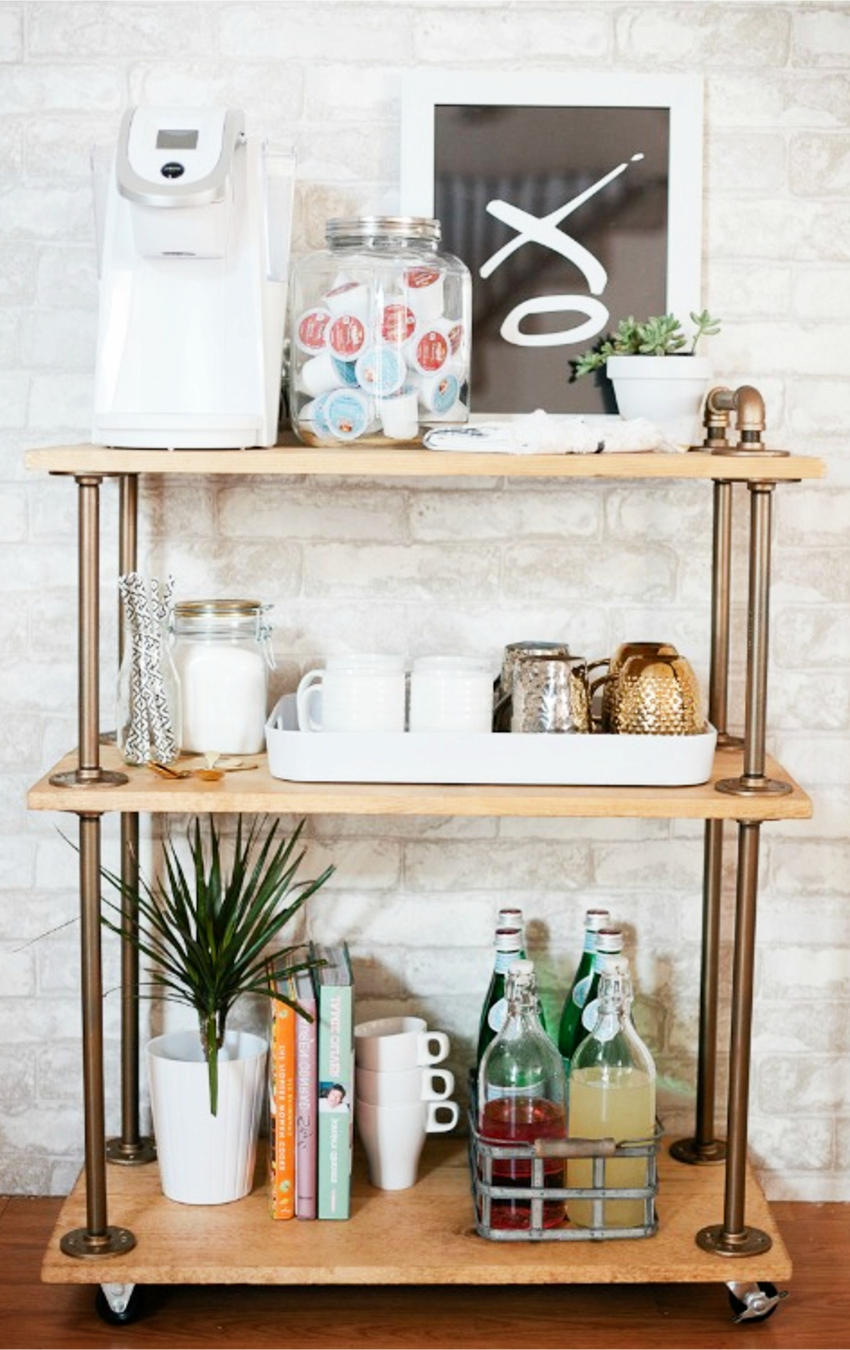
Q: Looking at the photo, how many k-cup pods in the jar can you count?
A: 13